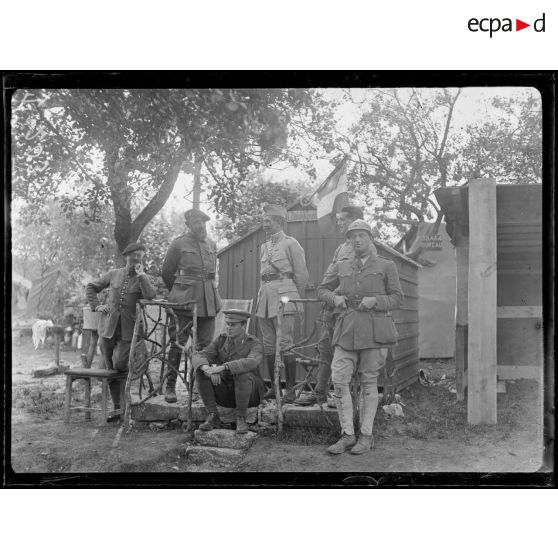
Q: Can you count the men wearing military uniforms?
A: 6